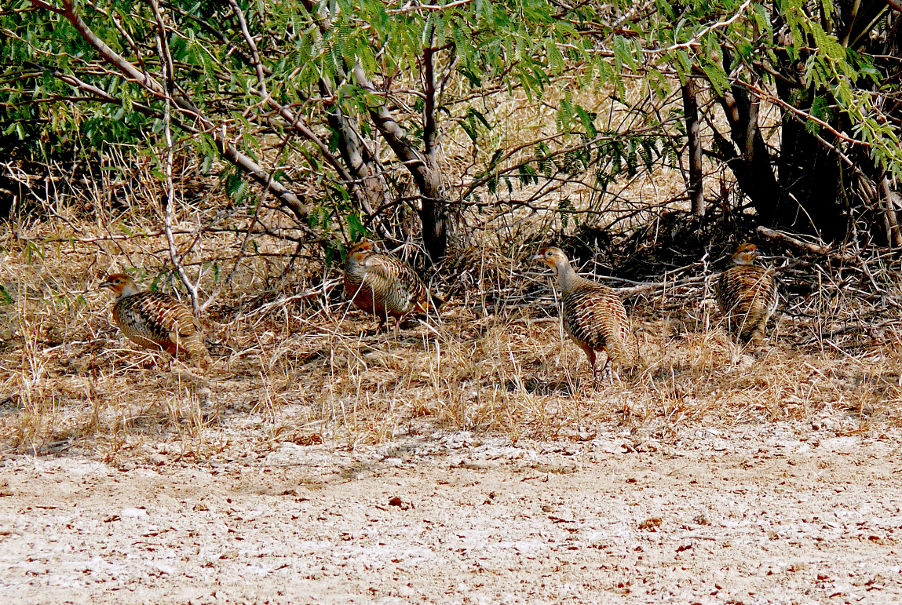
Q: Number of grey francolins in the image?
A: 4